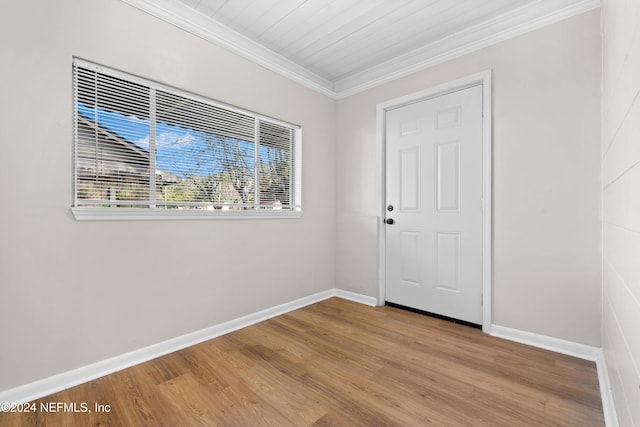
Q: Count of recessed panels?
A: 6